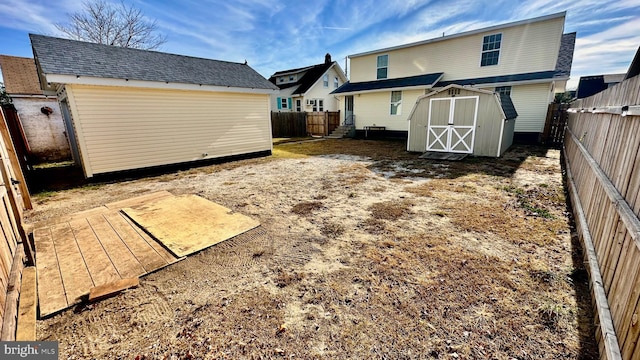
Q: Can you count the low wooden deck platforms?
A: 1